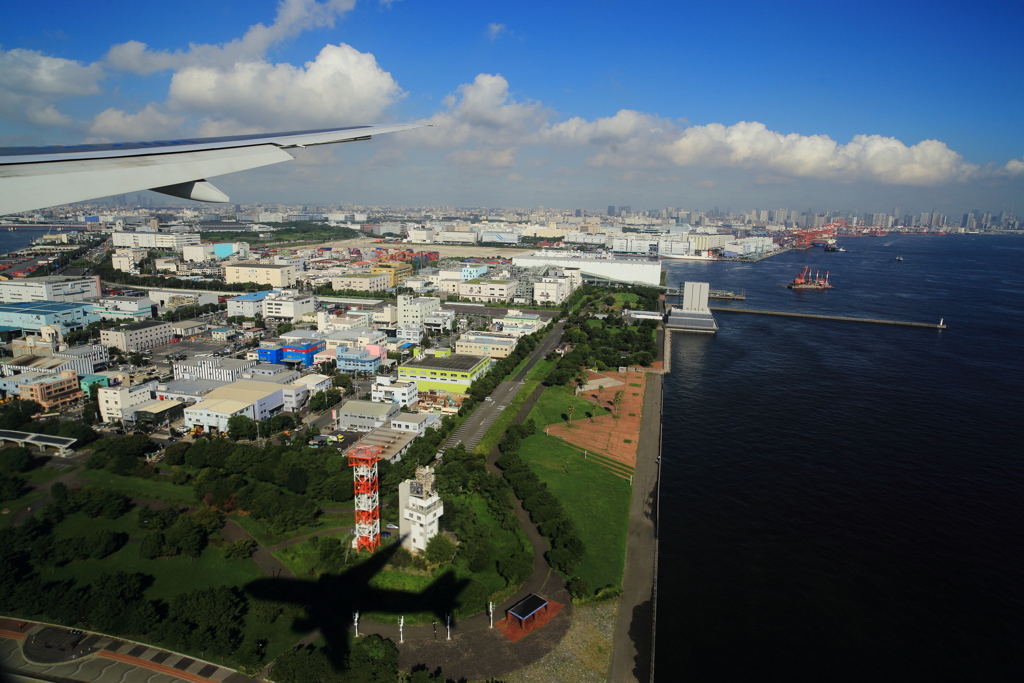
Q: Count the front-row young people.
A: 0